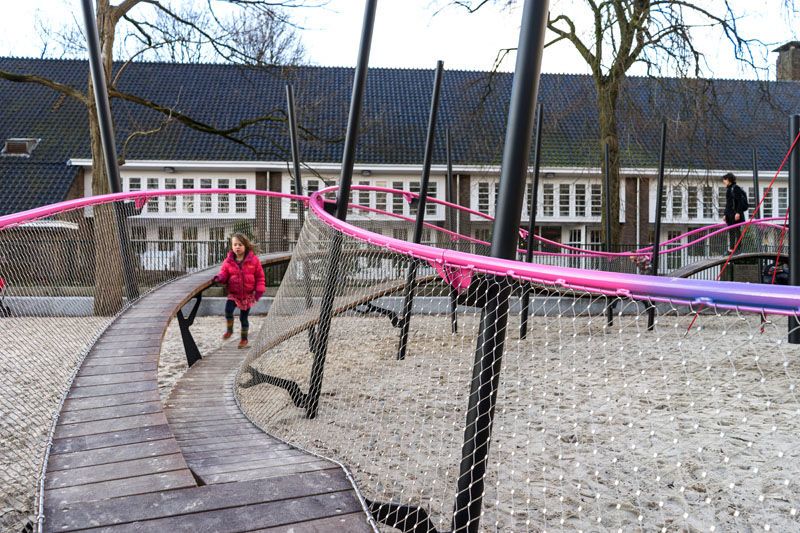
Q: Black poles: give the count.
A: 11